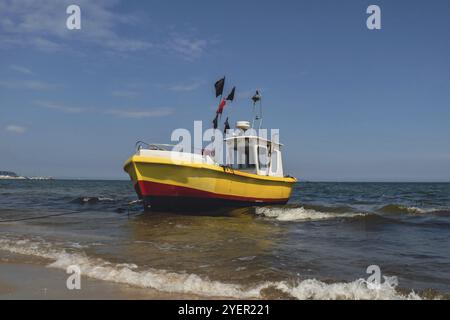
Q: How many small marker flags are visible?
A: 5